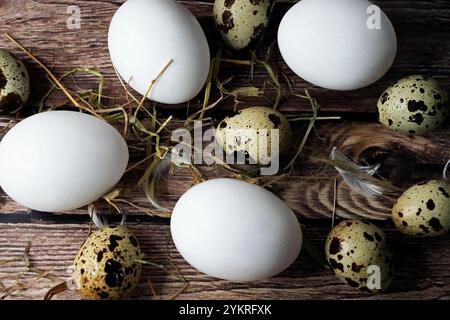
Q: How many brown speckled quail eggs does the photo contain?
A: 7